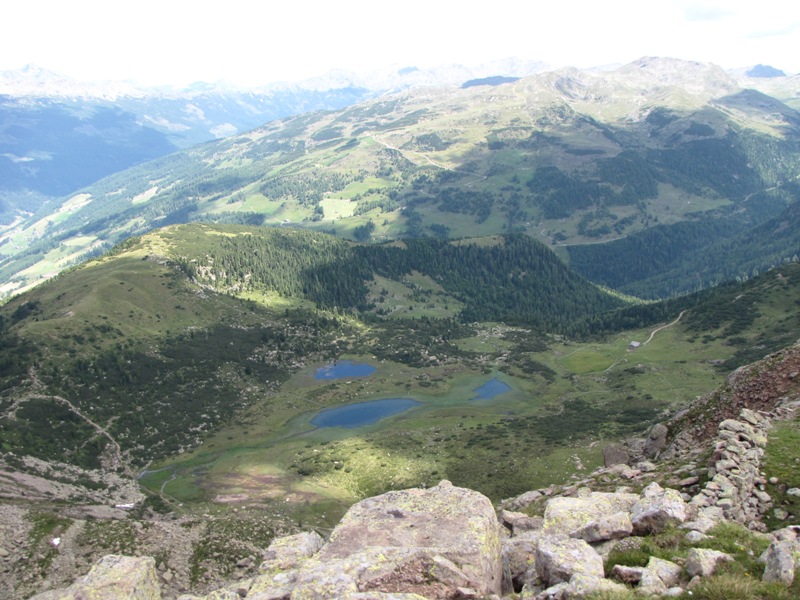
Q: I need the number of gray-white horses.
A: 0